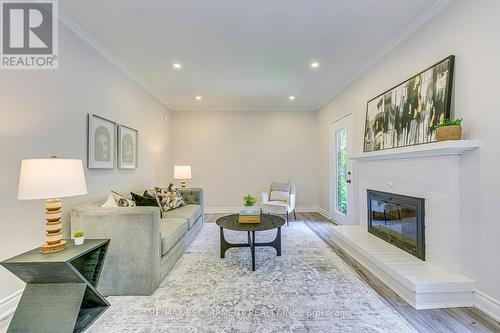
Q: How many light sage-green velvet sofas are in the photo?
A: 1